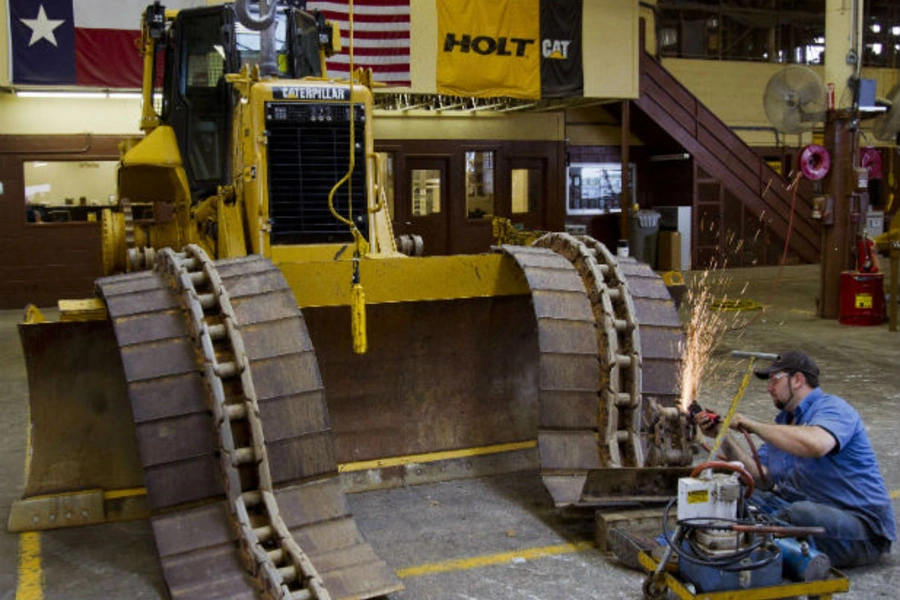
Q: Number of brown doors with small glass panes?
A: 2